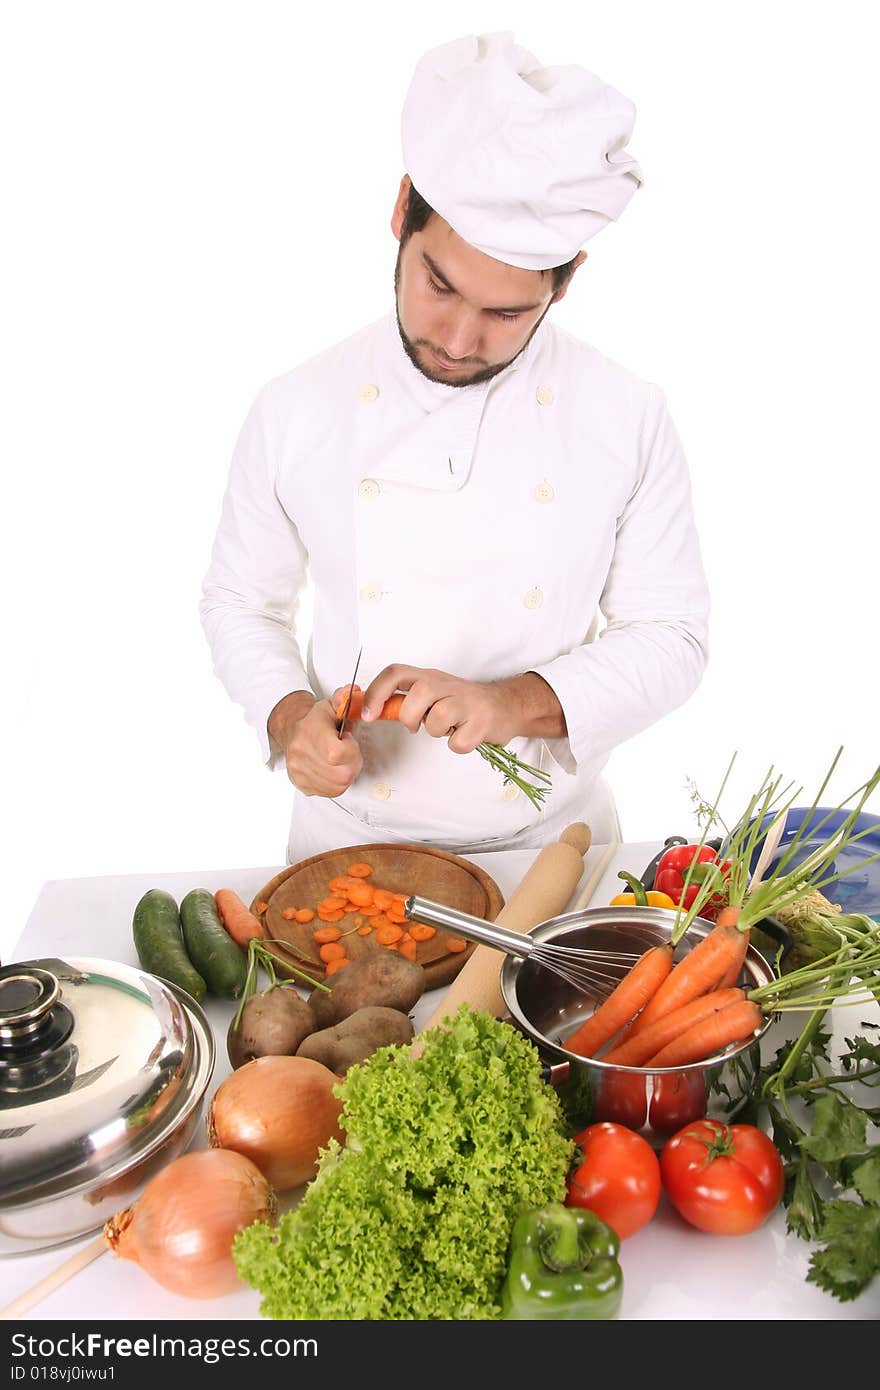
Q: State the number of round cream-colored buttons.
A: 8